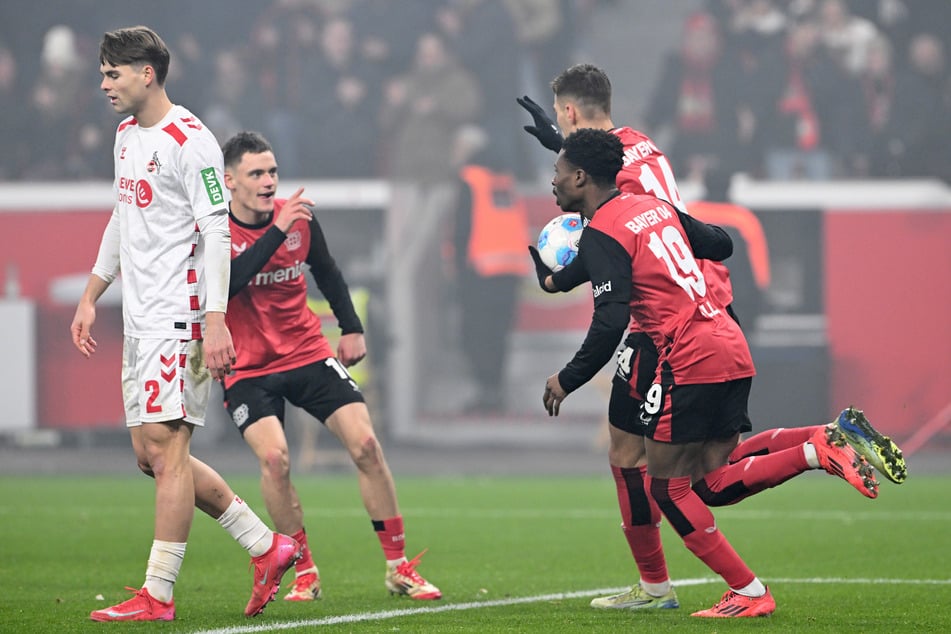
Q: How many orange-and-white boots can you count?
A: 2